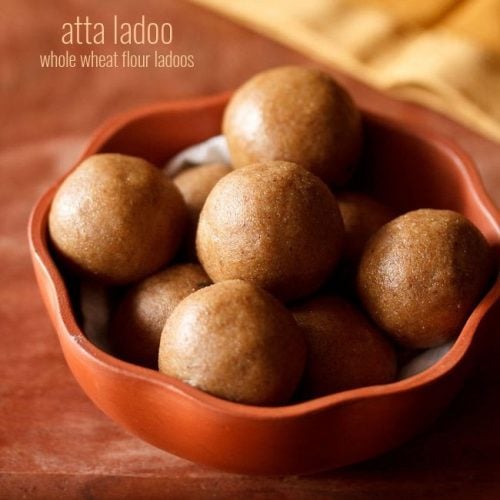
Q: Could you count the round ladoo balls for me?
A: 9